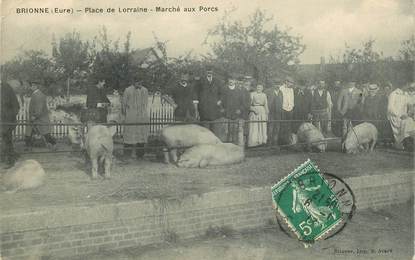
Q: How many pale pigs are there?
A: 6